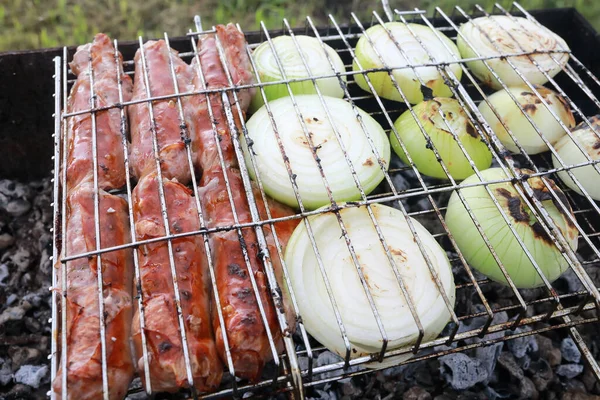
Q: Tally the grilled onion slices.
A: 9